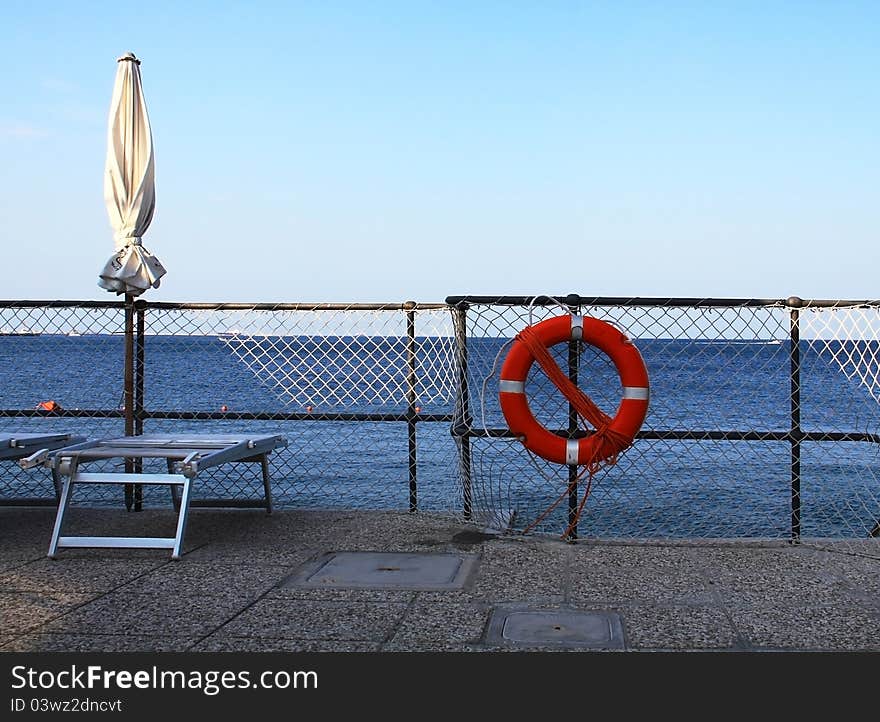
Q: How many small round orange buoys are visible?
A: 3